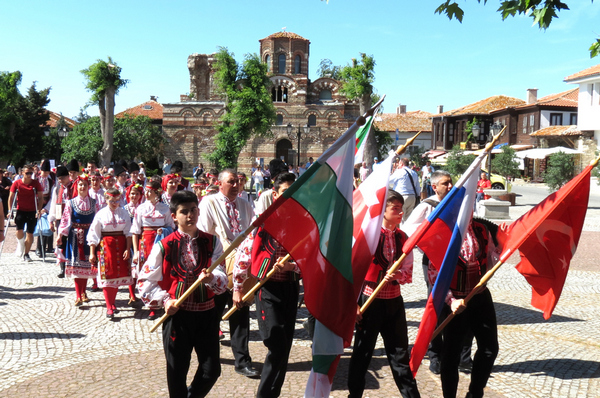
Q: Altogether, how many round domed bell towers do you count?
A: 1